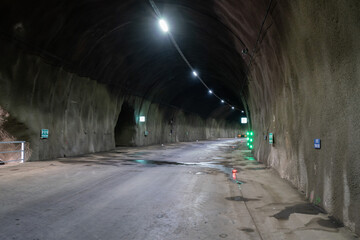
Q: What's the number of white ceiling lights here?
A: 6